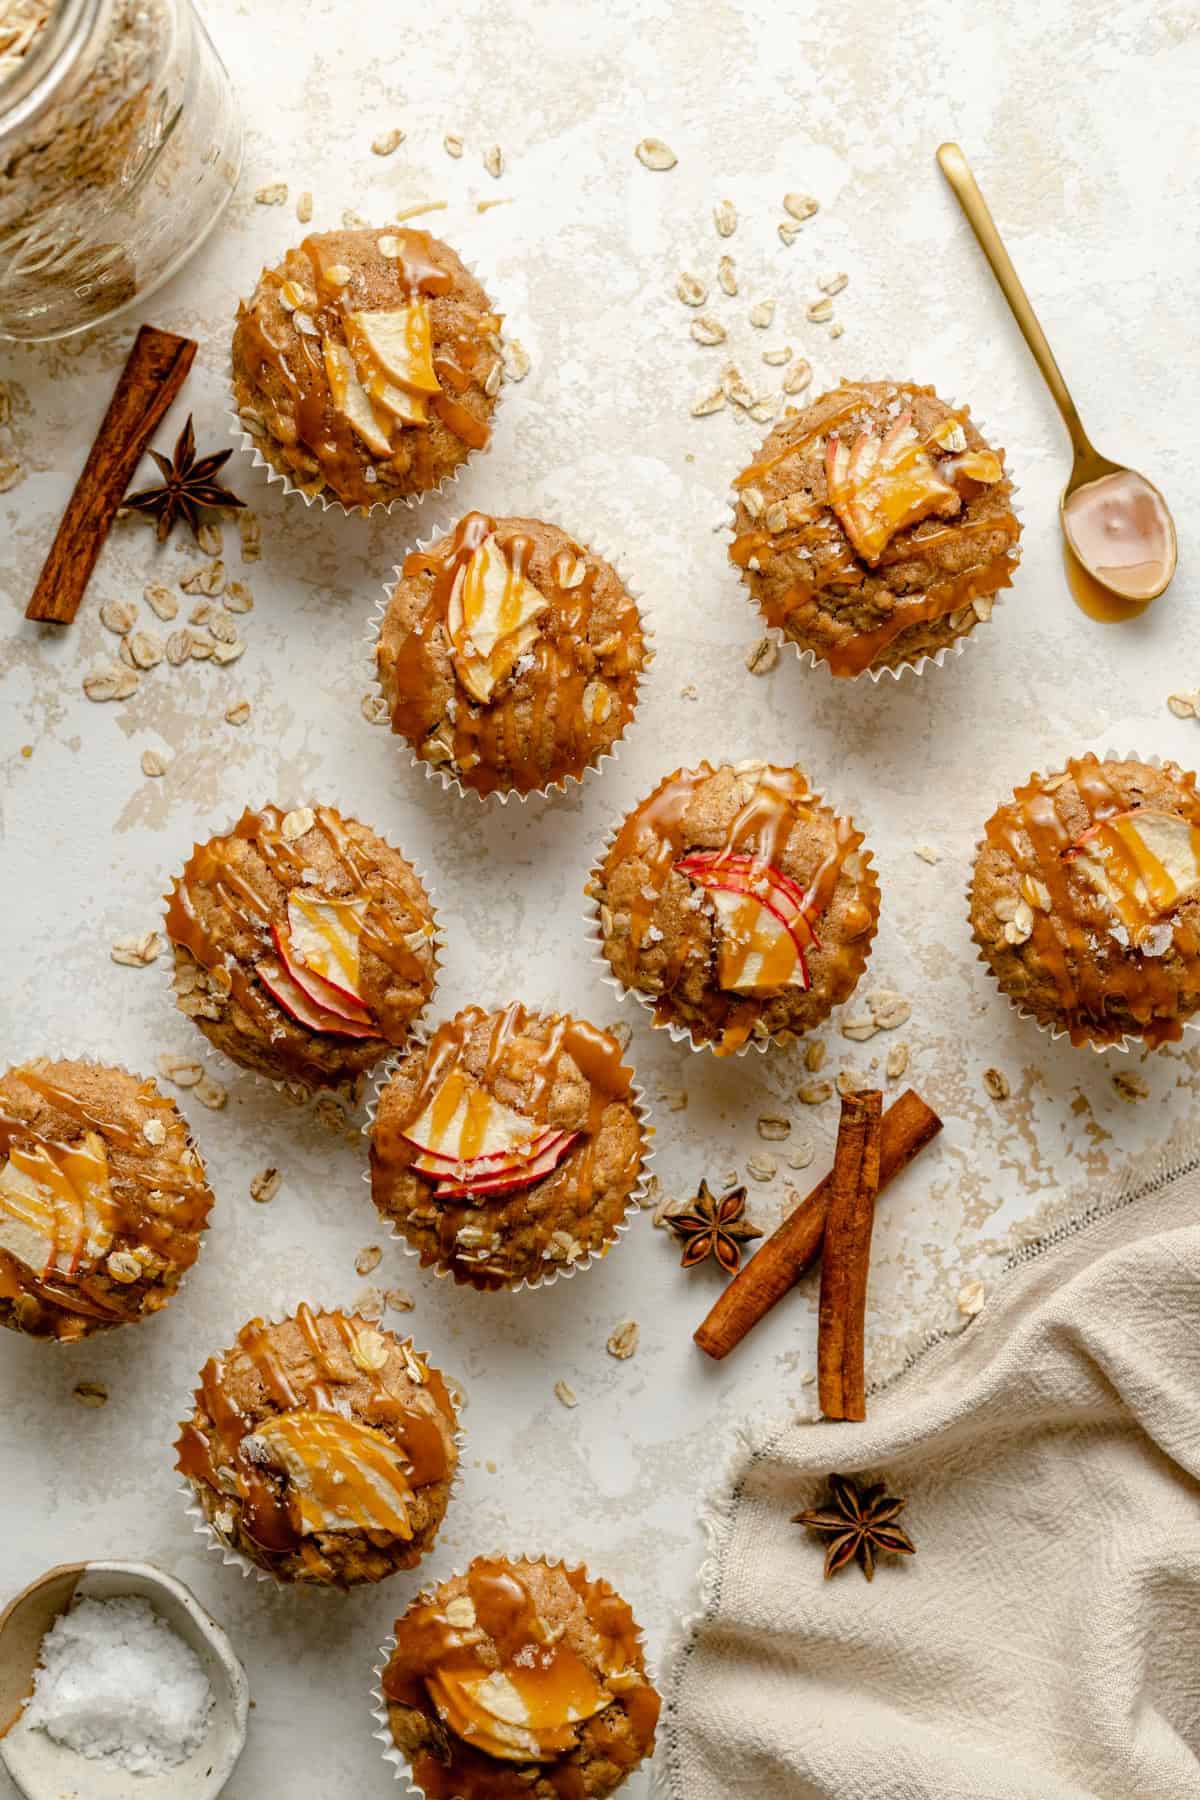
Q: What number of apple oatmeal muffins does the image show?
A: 10